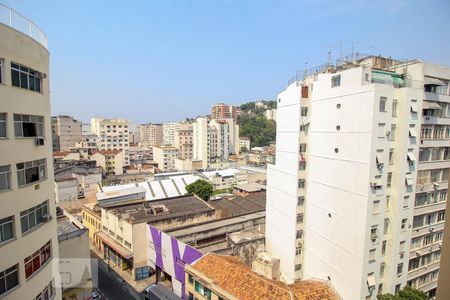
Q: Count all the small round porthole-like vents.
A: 5